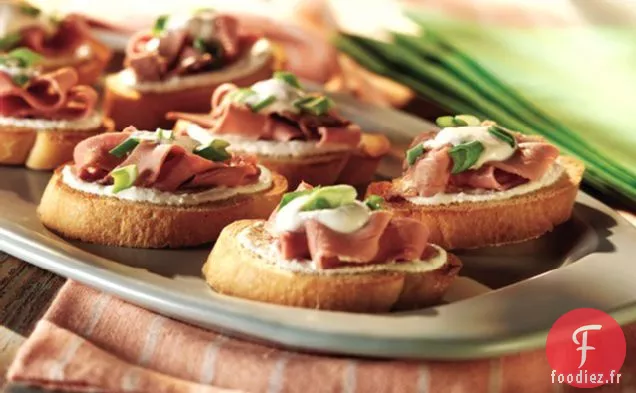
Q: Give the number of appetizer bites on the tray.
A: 7